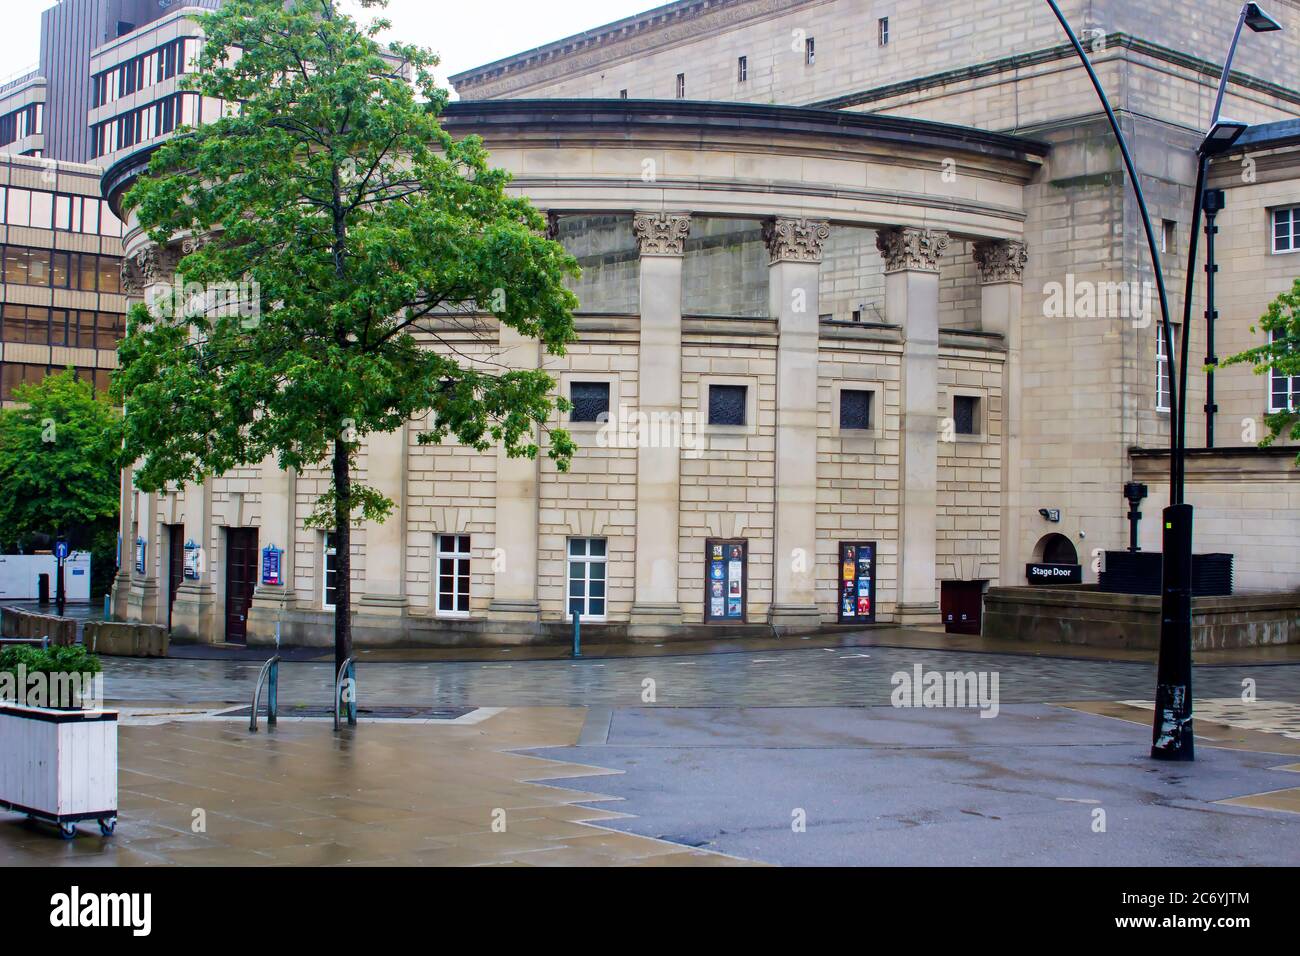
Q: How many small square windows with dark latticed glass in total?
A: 4